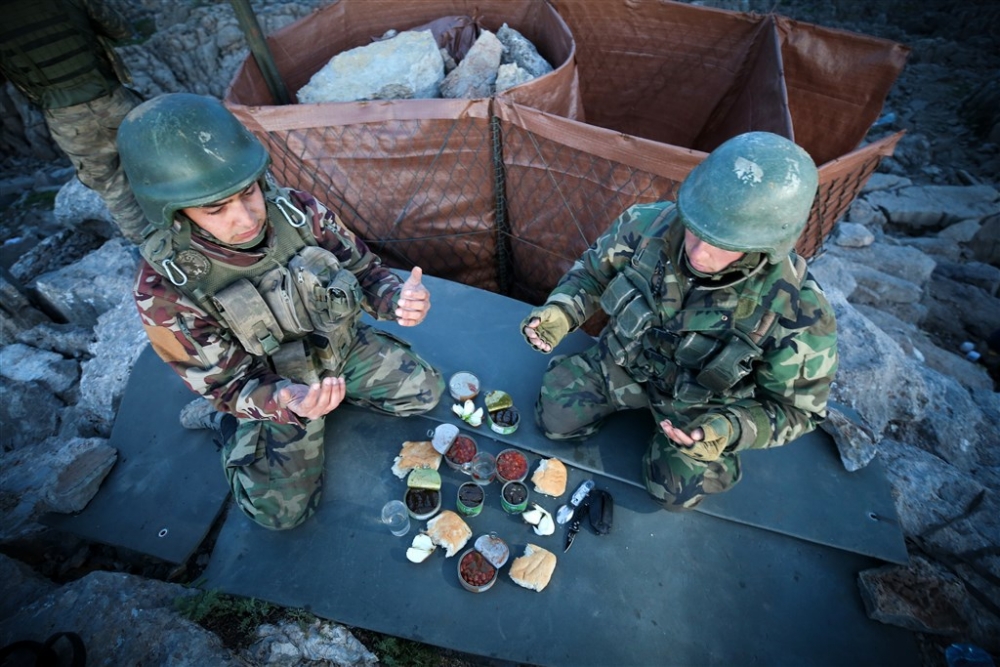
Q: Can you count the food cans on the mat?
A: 8